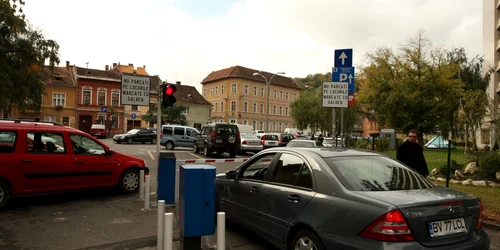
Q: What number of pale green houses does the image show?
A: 1